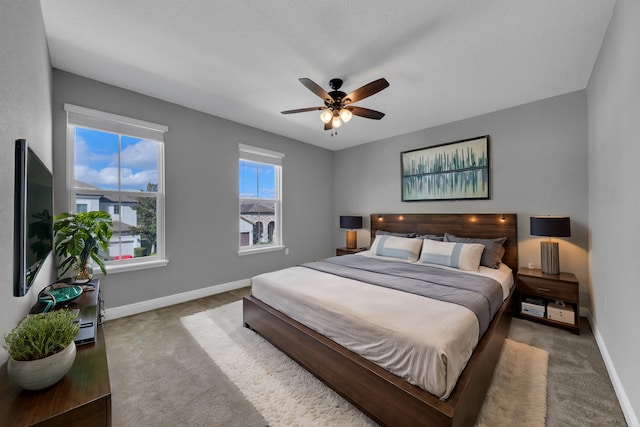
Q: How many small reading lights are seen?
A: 4